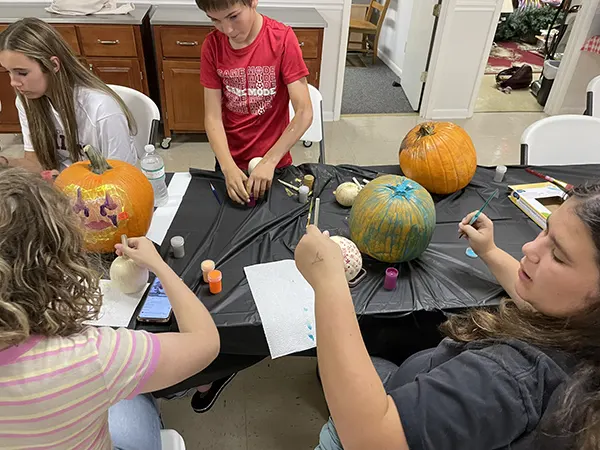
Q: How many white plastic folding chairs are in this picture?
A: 5